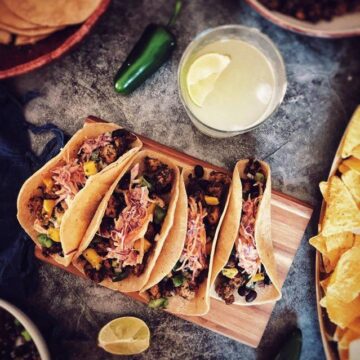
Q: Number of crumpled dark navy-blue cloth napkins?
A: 1